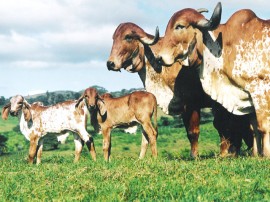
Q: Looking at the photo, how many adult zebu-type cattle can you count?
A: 2